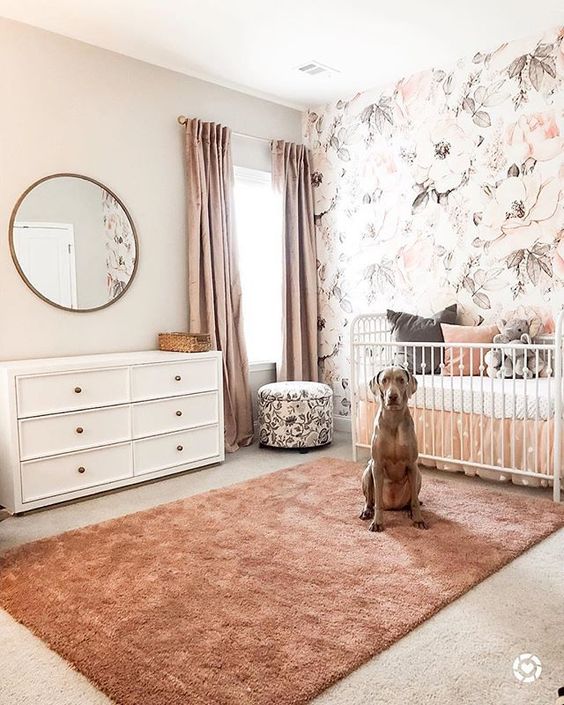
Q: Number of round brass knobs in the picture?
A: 6